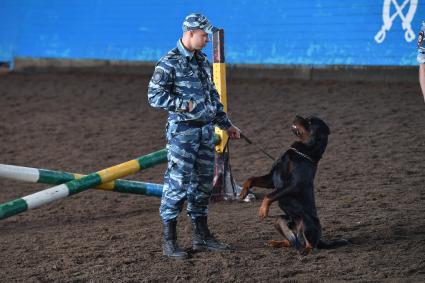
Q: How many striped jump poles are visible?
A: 2